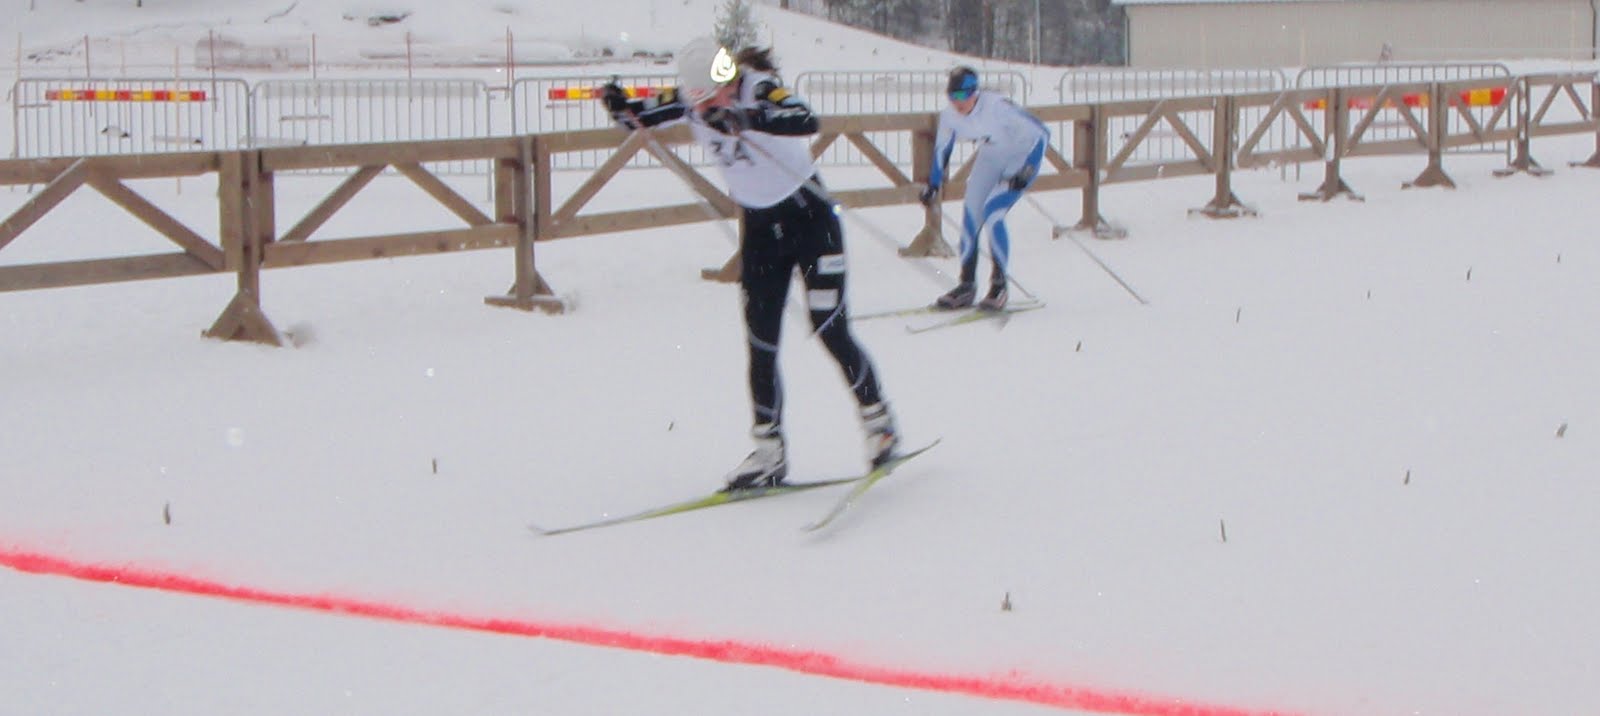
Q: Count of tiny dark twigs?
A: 12